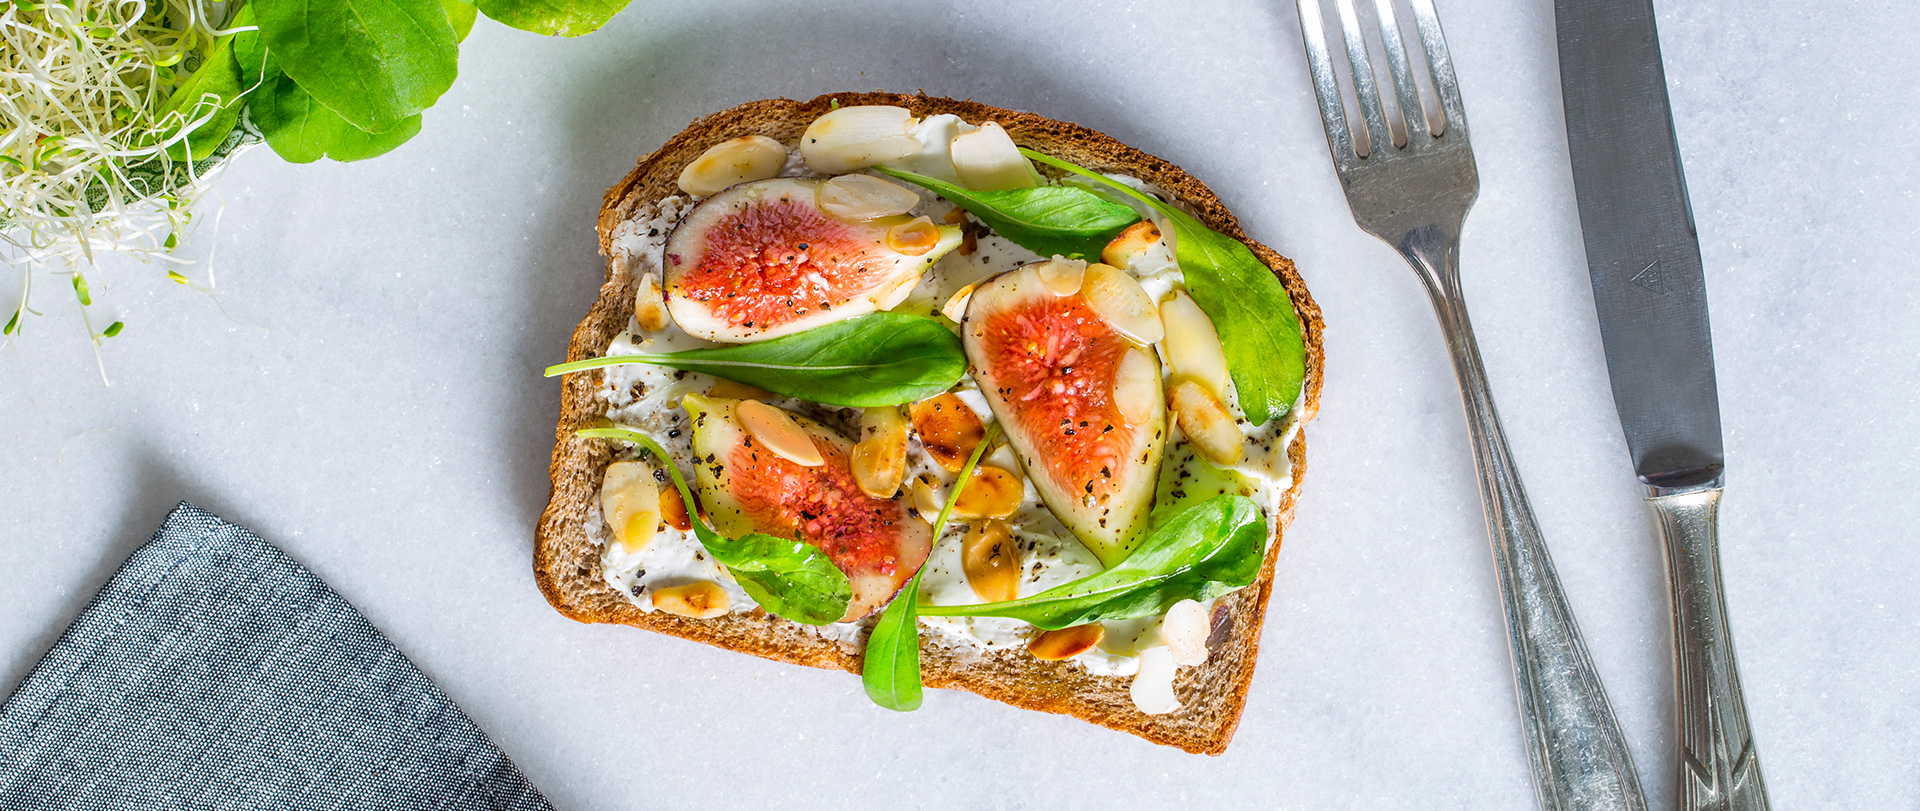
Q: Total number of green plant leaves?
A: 11